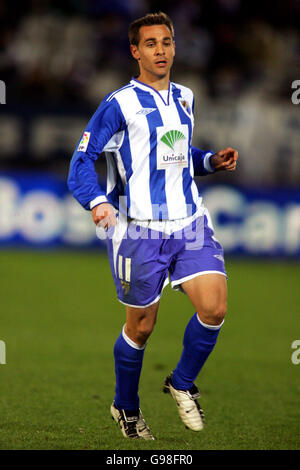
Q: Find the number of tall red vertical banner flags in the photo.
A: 0